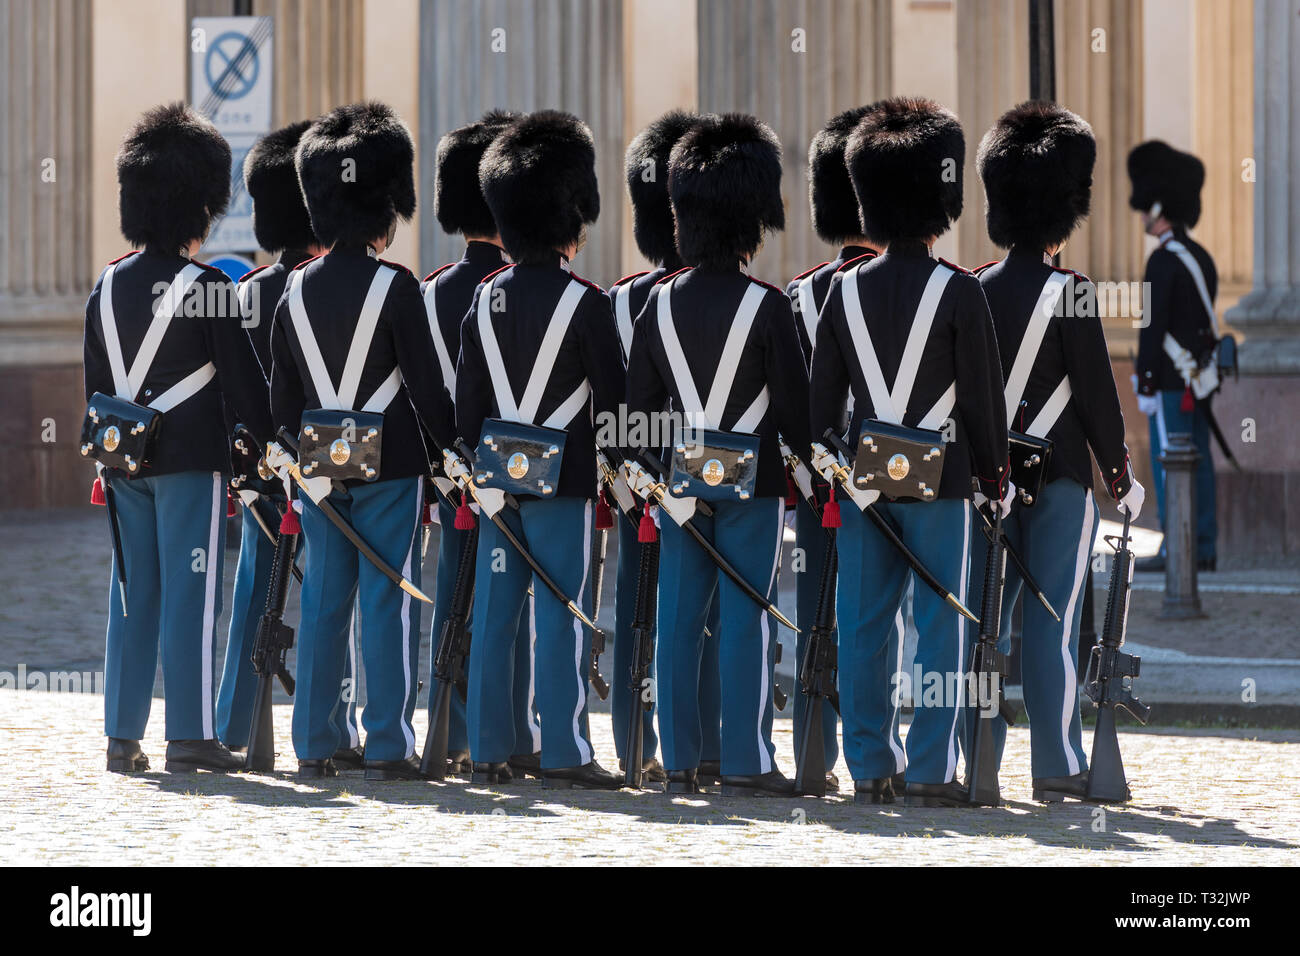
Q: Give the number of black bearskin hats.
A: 11